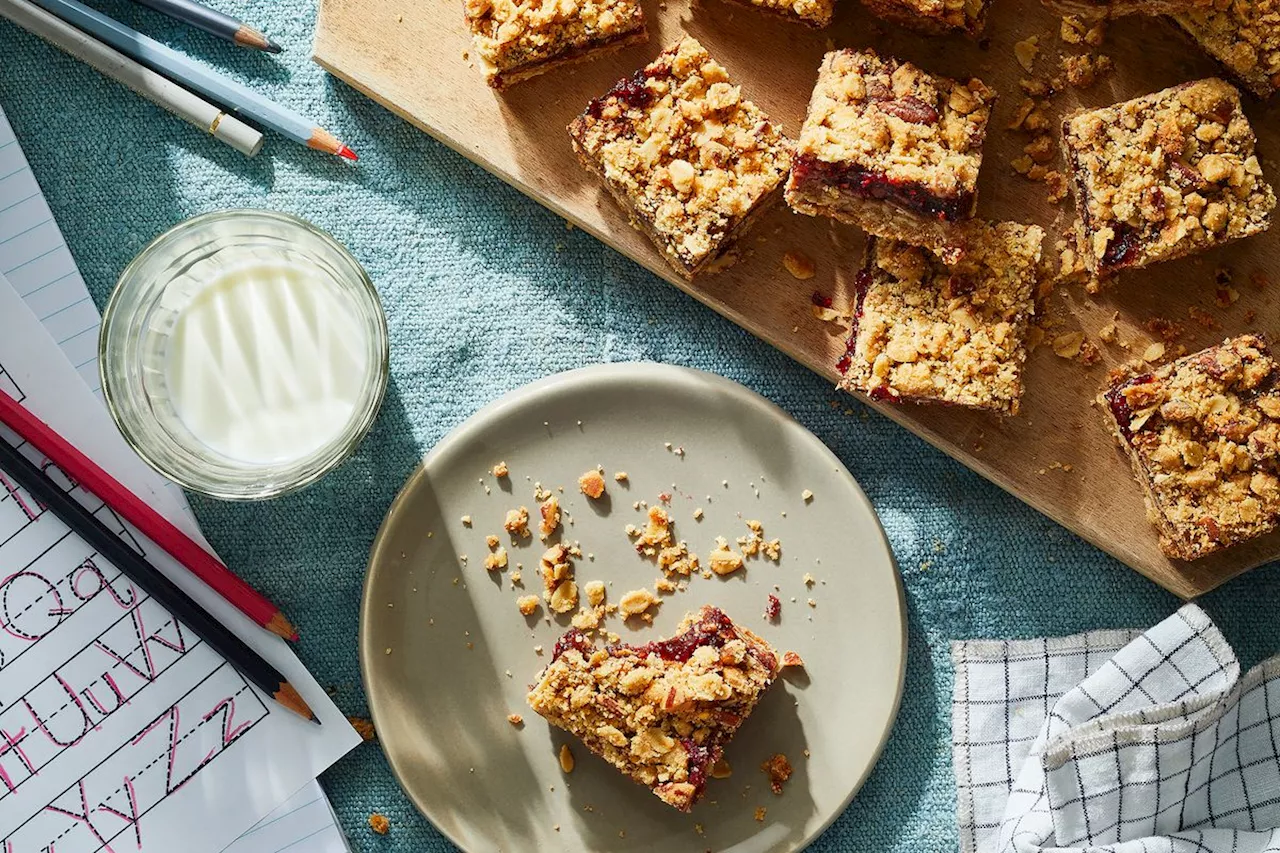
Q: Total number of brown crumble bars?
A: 11